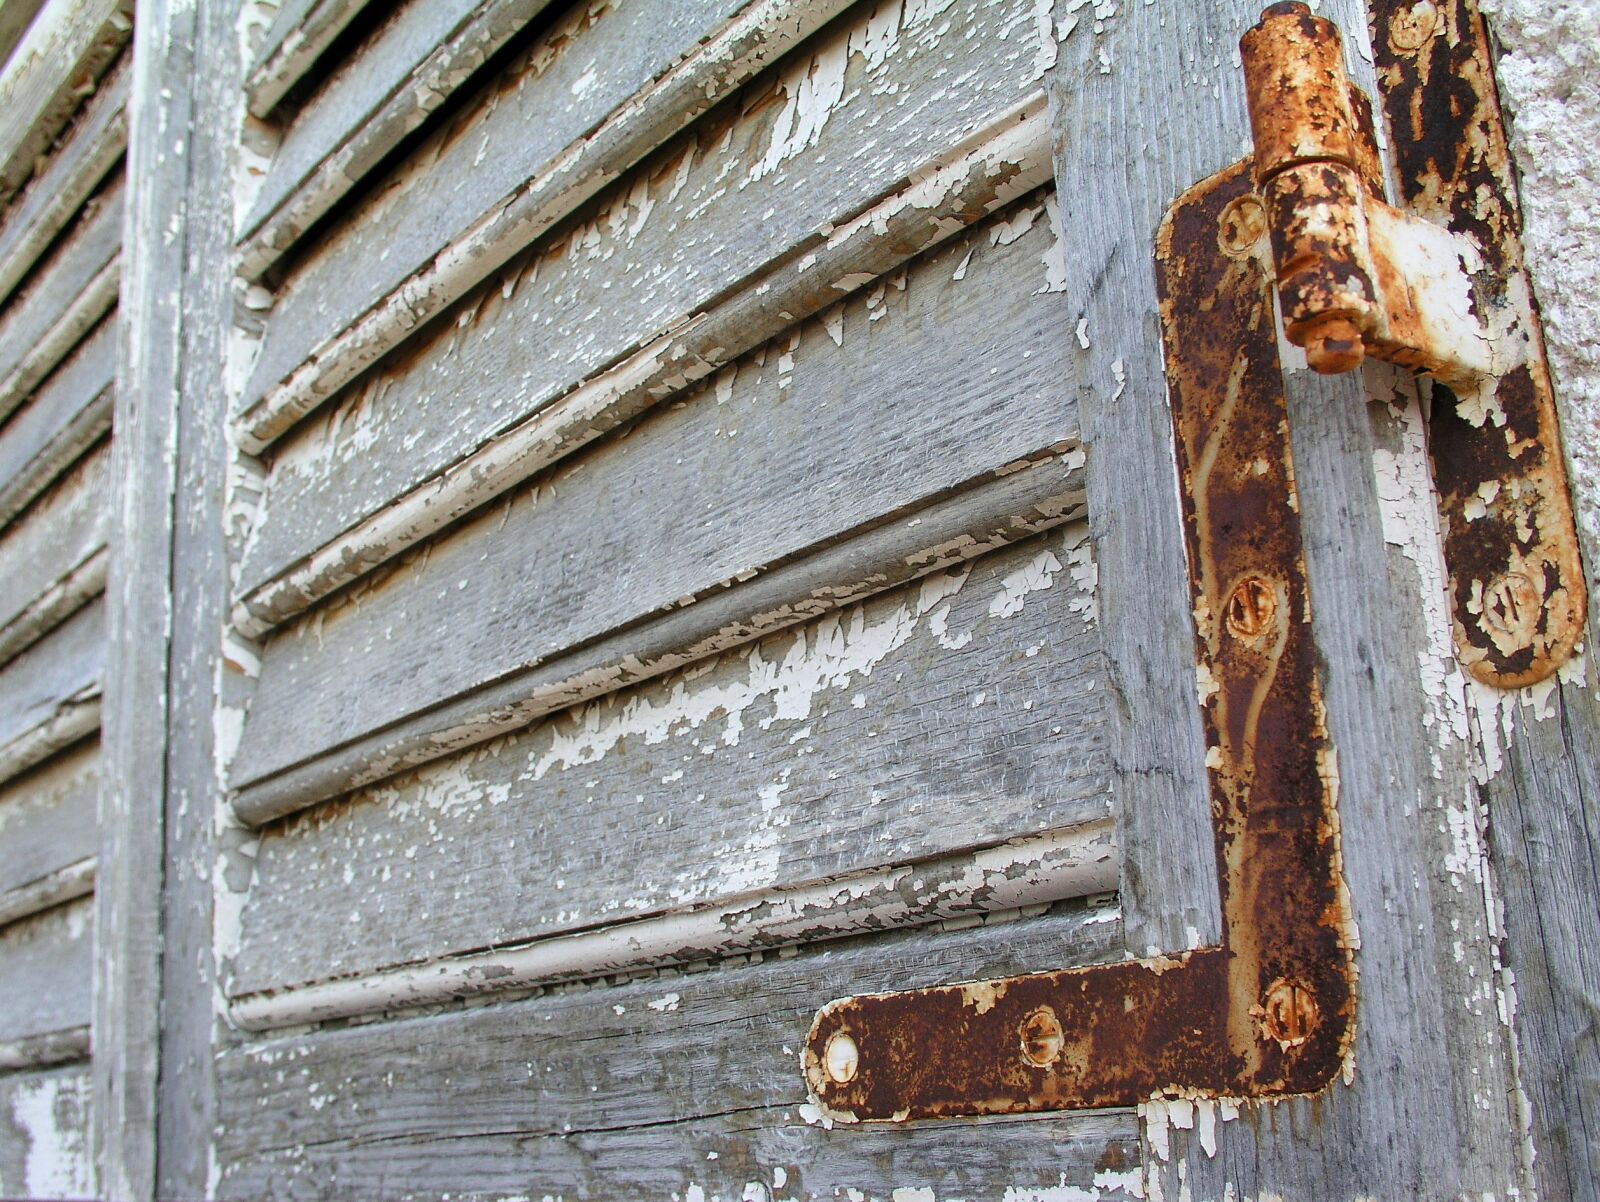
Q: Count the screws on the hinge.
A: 7